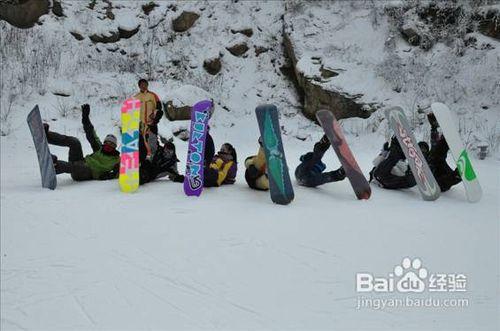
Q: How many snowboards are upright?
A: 7